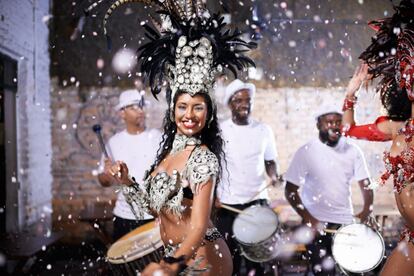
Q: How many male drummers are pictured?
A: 3